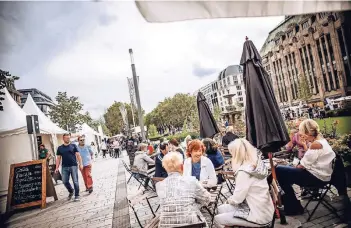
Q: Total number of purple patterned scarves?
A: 0